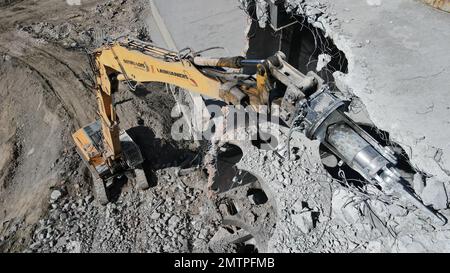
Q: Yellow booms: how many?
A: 1